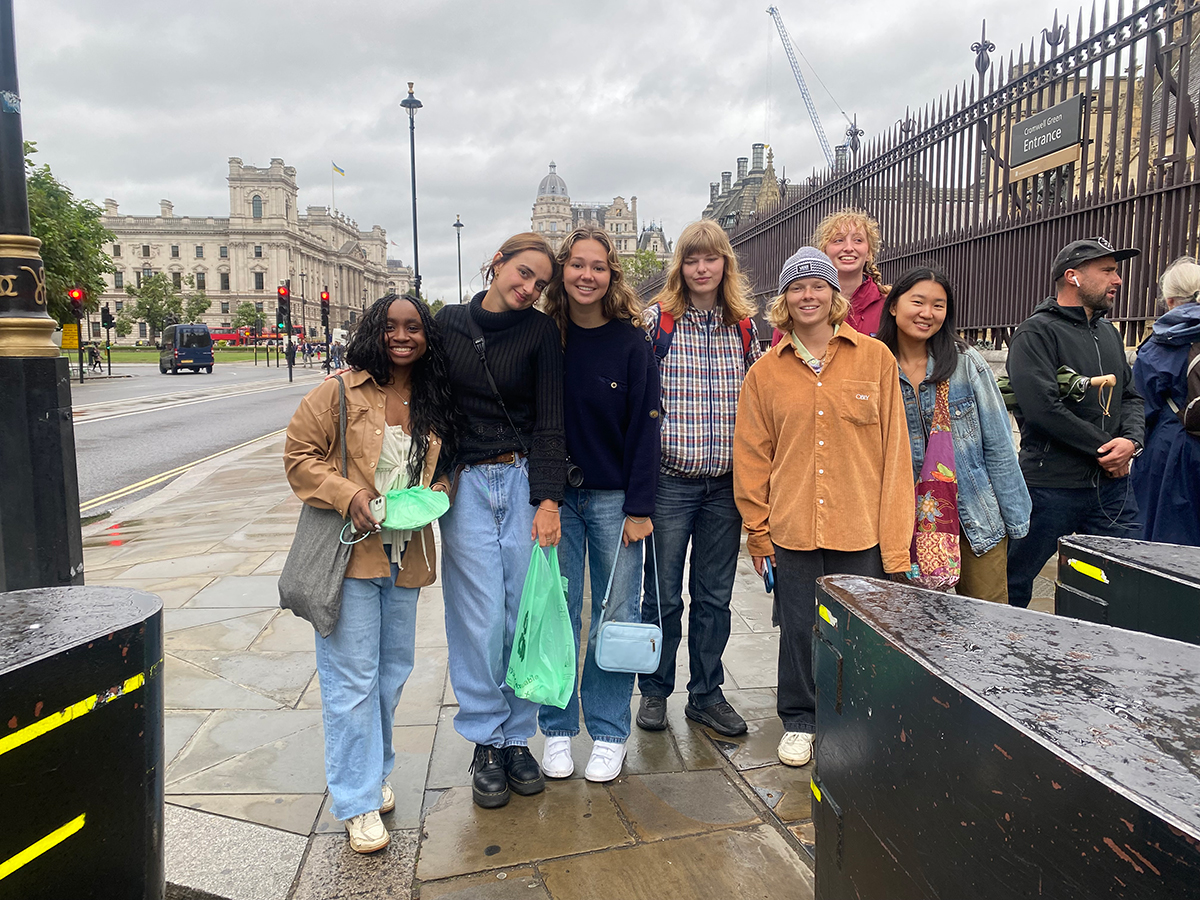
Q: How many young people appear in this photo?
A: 7